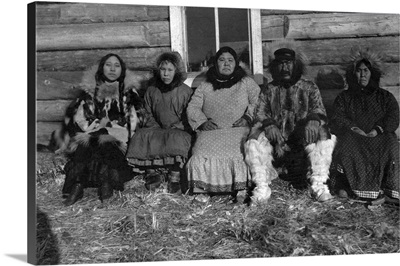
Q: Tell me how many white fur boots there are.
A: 2